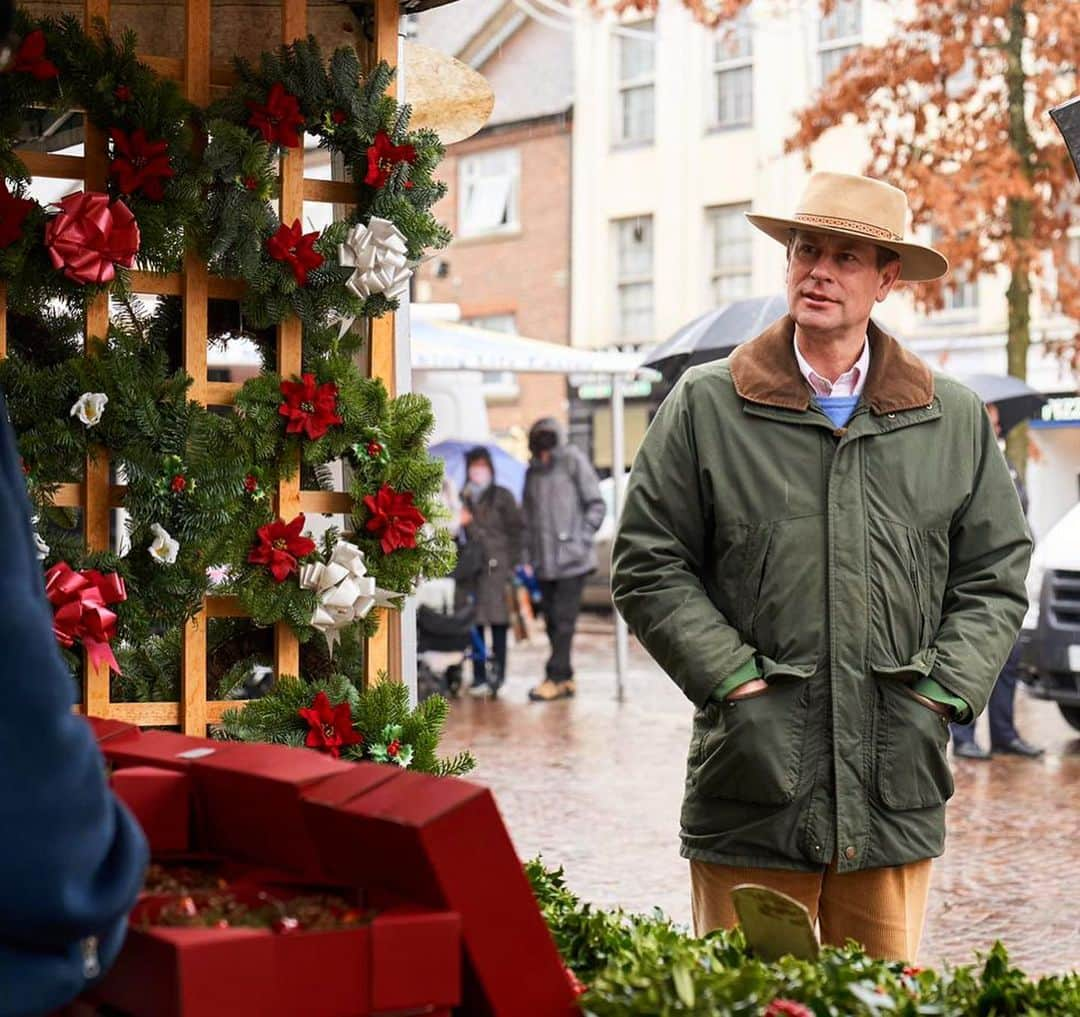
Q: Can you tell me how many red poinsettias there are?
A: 10